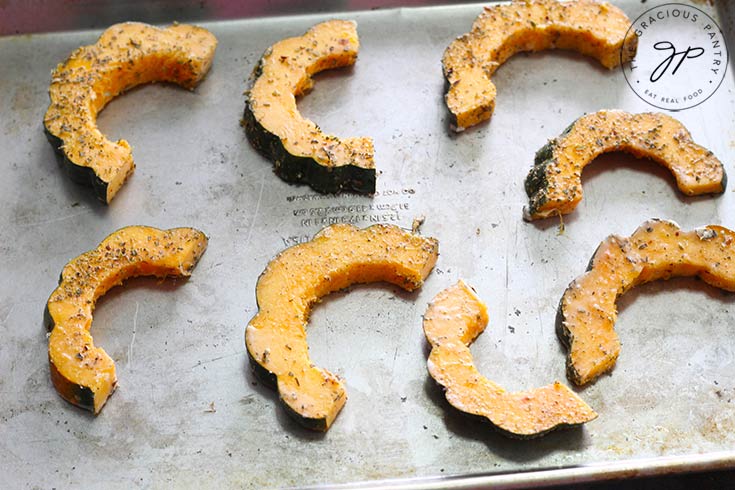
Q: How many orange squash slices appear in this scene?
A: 8